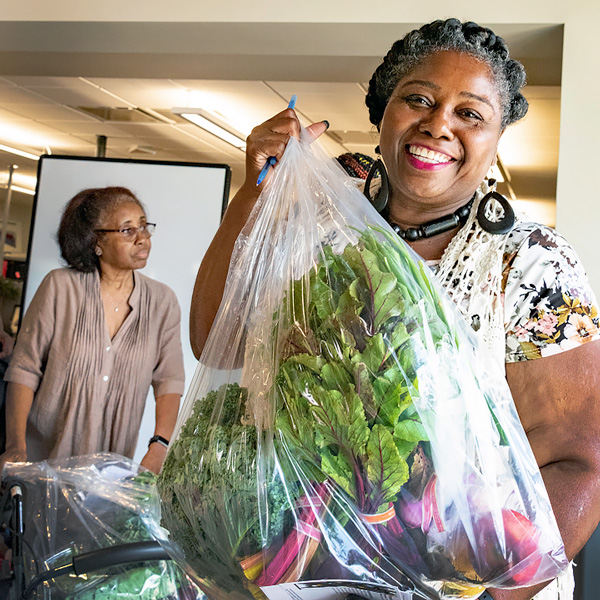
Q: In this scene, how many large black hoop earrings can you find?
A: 2